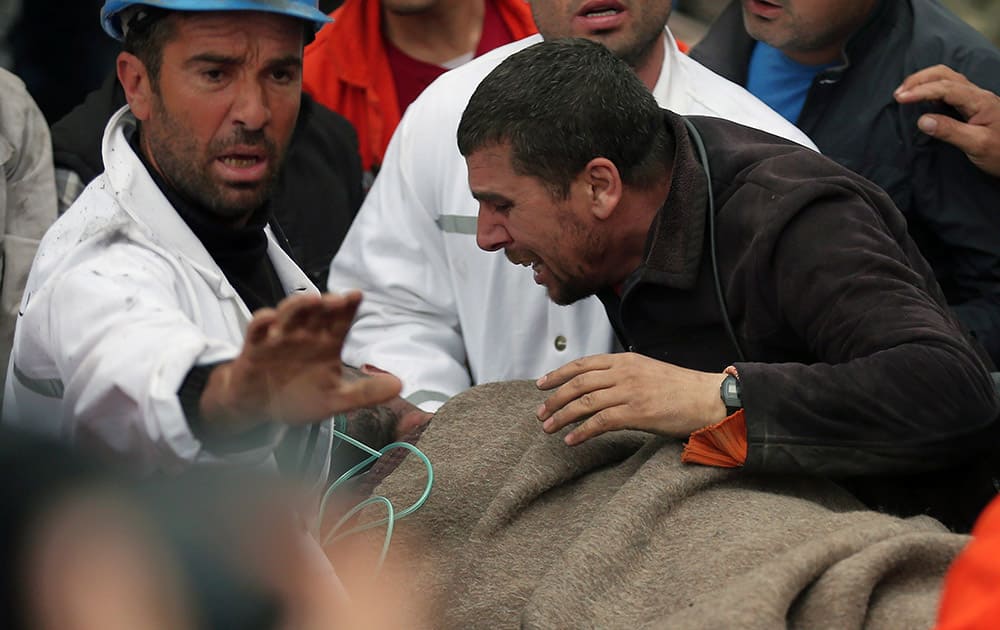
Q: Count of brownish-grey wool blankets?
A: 1